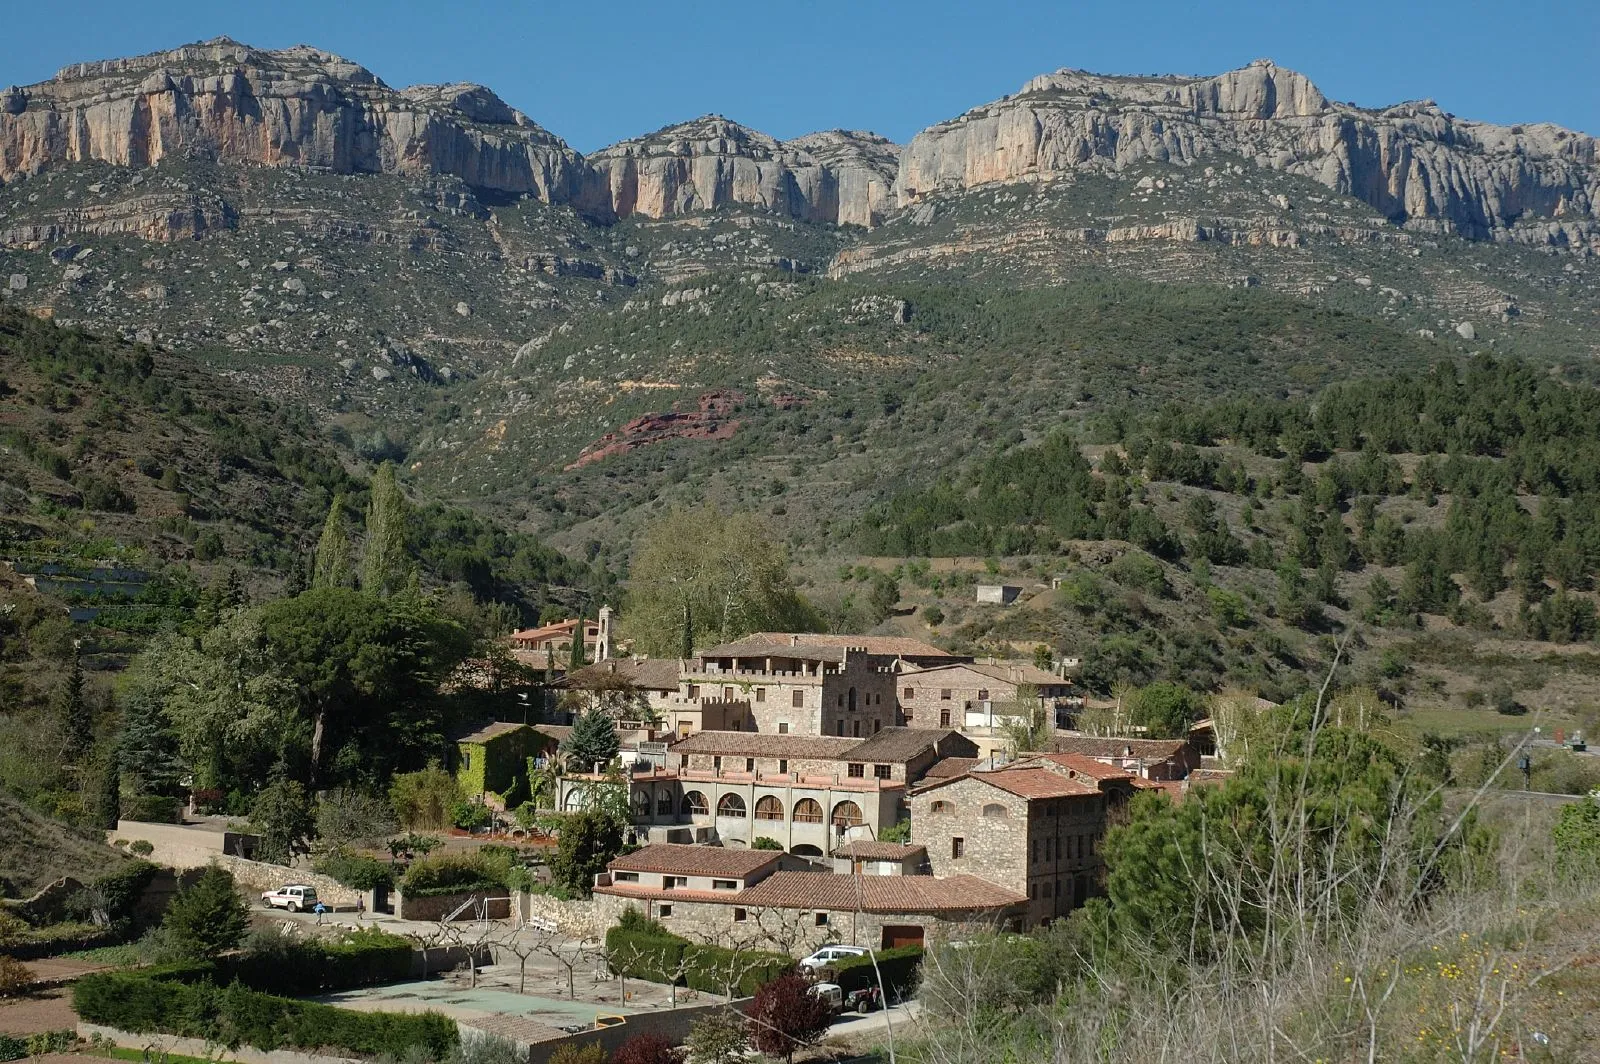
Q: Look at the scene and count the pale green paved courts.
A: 1